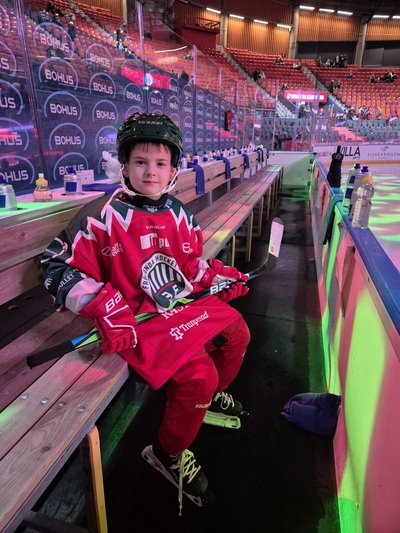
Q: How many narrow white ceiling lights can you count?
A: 9